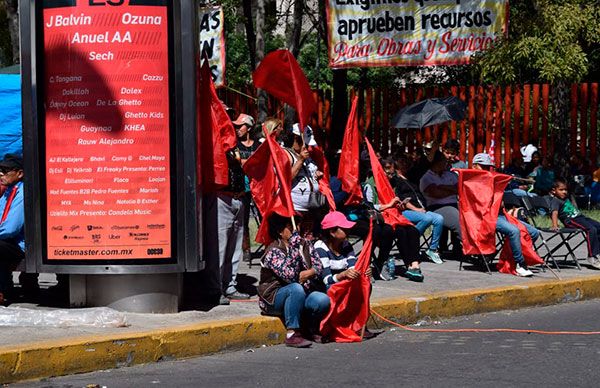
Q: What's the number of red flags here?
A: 9